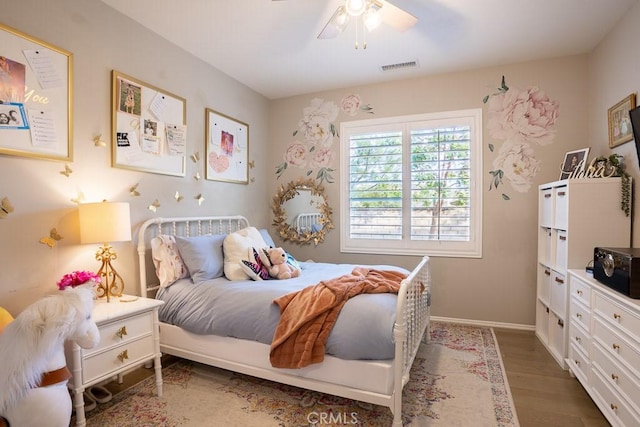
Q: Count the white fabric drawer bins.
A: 8